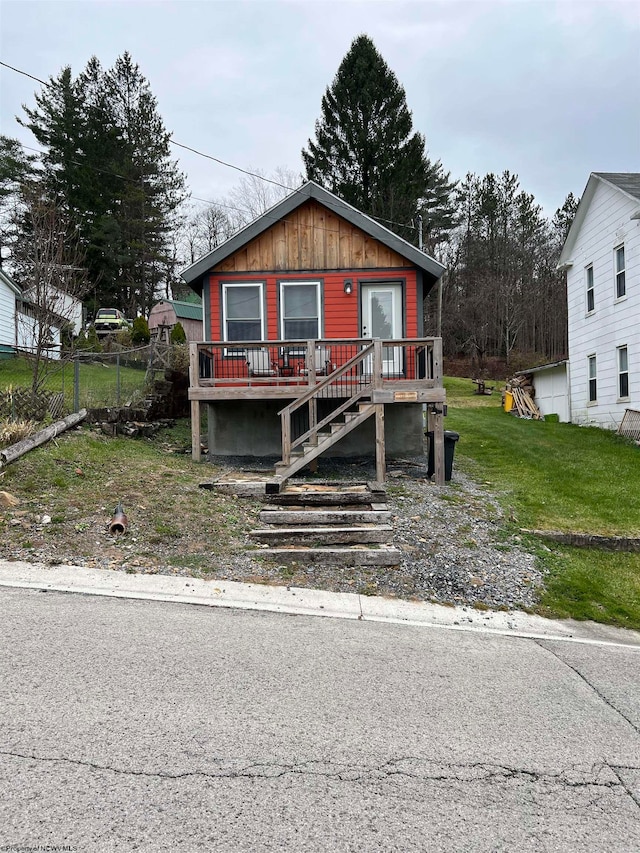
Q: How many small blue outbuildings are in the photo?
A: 0